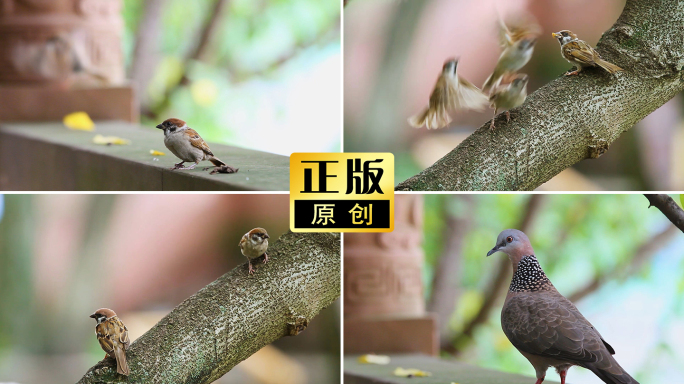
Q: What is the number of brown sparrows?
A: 7